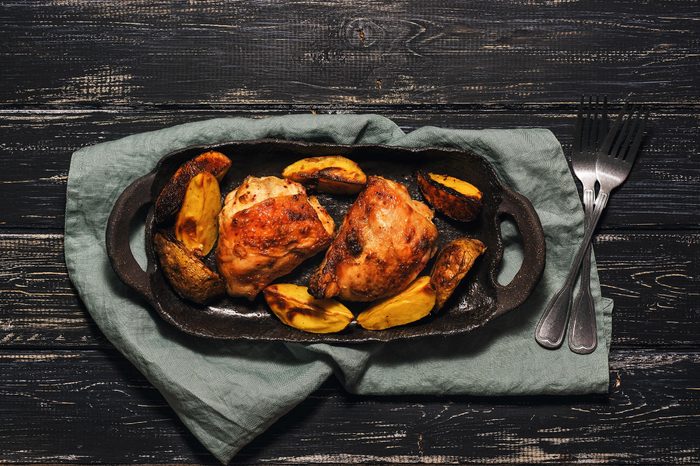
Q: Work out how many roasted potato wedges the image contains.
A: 8